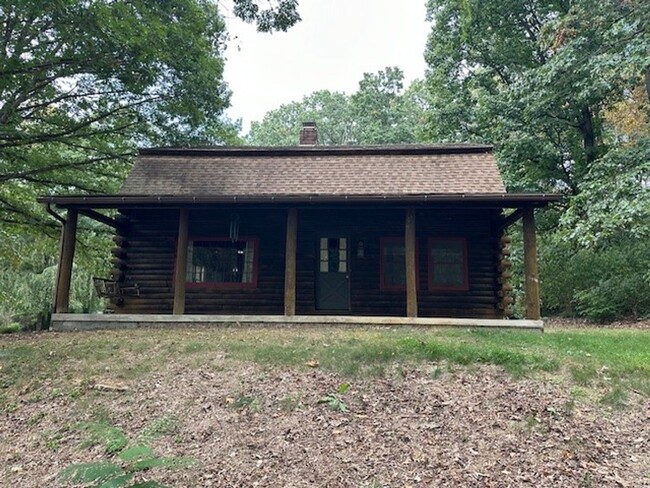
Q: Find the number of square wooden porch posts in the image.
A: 5